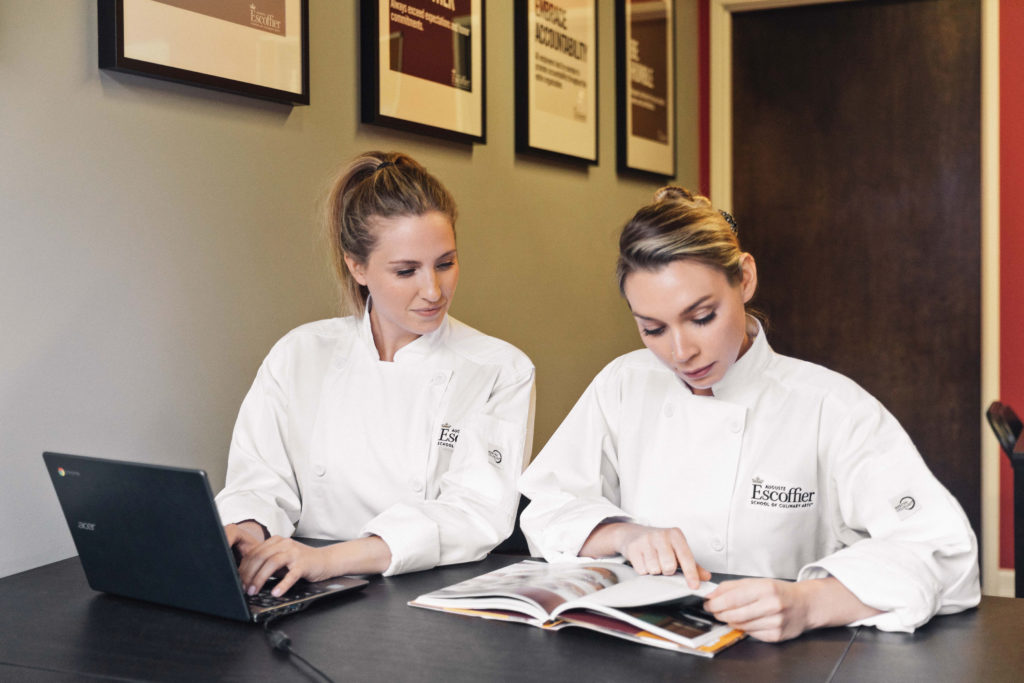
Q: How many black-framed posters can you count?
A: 4